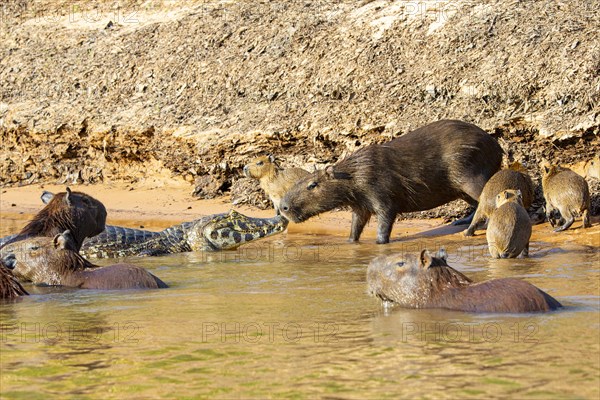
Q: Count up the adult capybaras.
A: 5